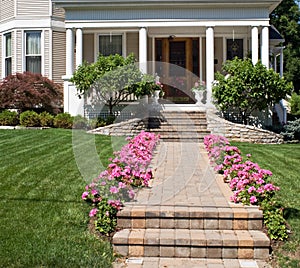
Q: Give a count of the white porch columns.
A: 6